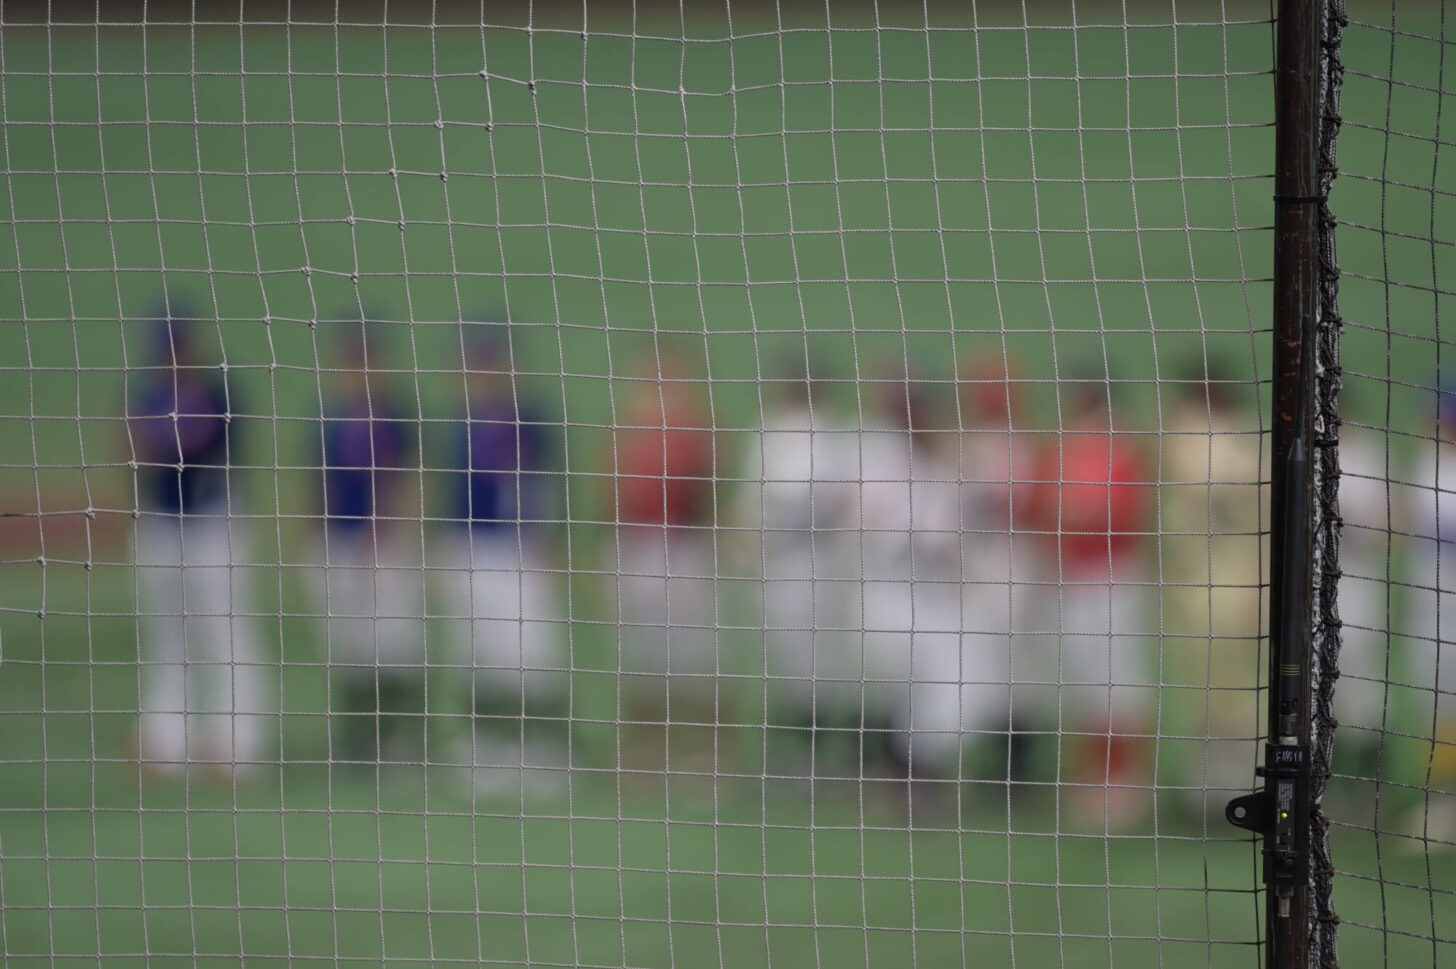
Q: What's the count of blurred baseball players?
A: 11